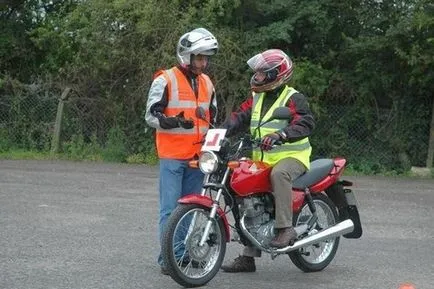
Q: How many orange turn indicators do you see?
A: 2